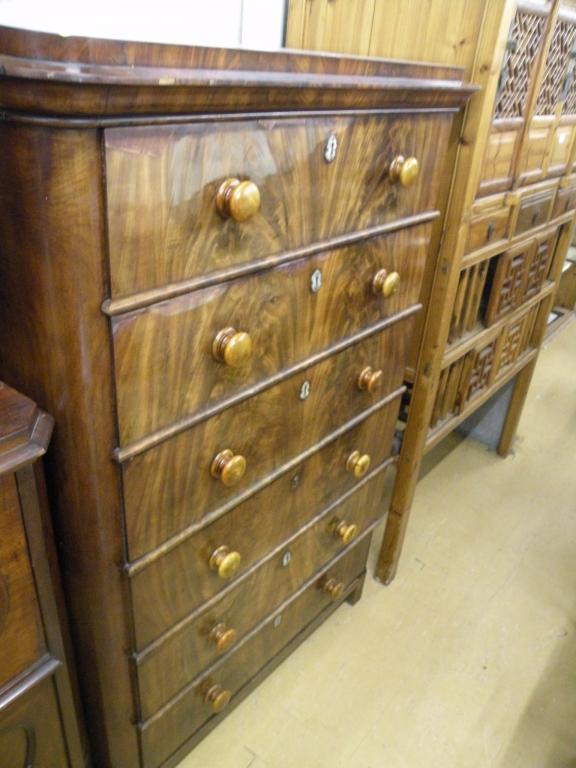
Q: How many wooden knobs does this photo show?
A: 12